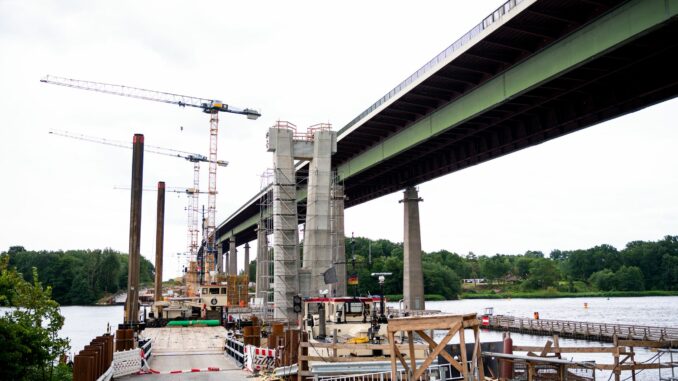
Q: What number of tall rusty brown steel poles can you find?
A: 2